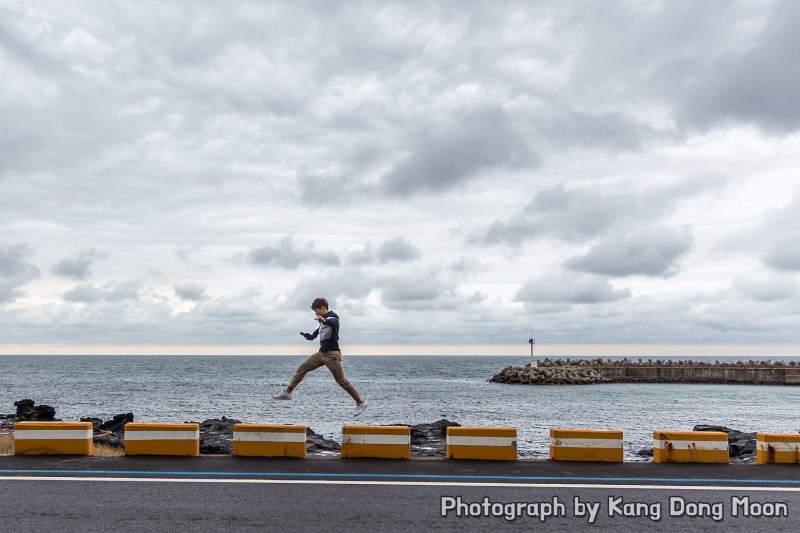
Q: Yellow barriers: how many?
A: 8